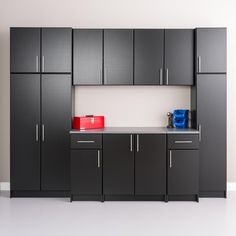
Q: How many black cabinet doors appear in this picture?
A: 14